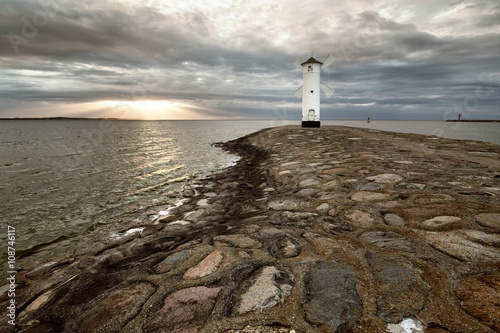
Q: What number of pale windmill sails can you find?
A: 4